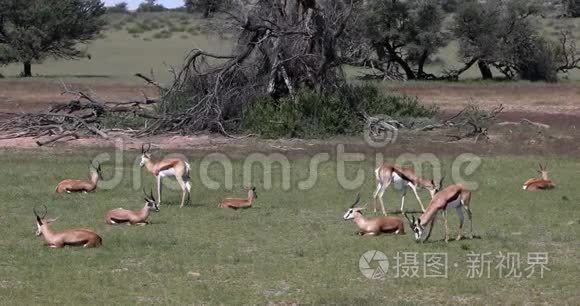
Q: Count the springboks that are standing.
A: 3